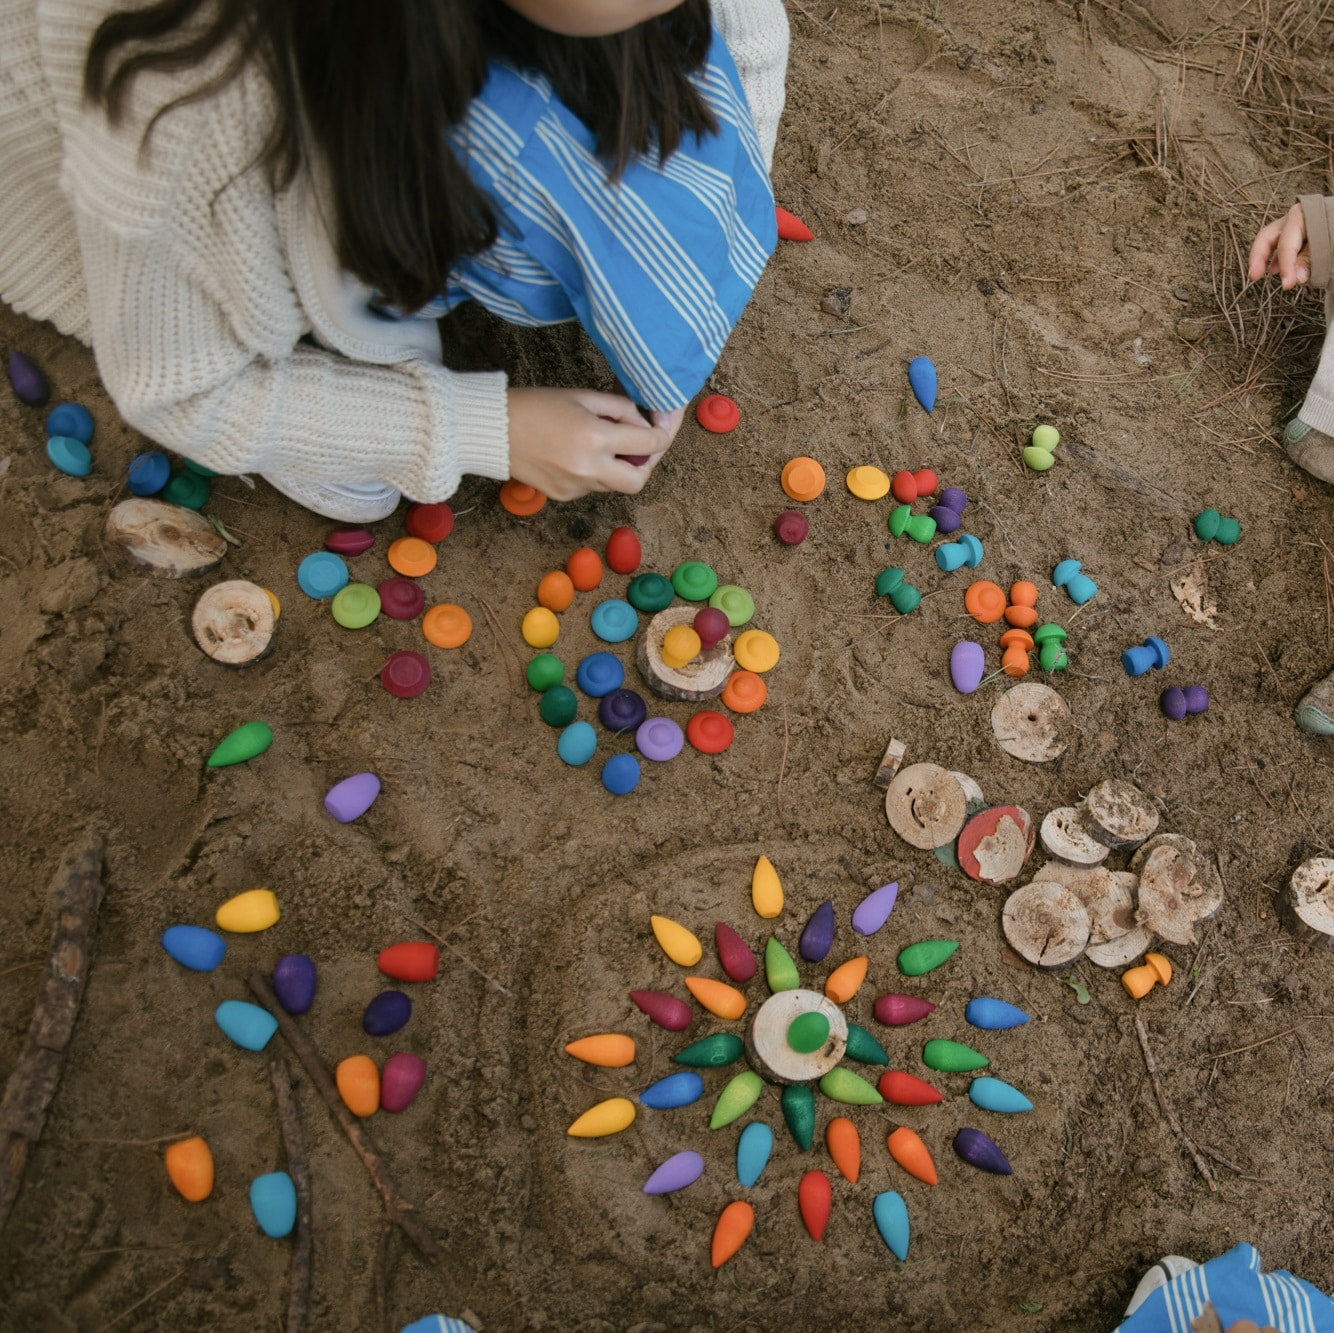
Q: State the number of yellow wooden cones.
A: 3